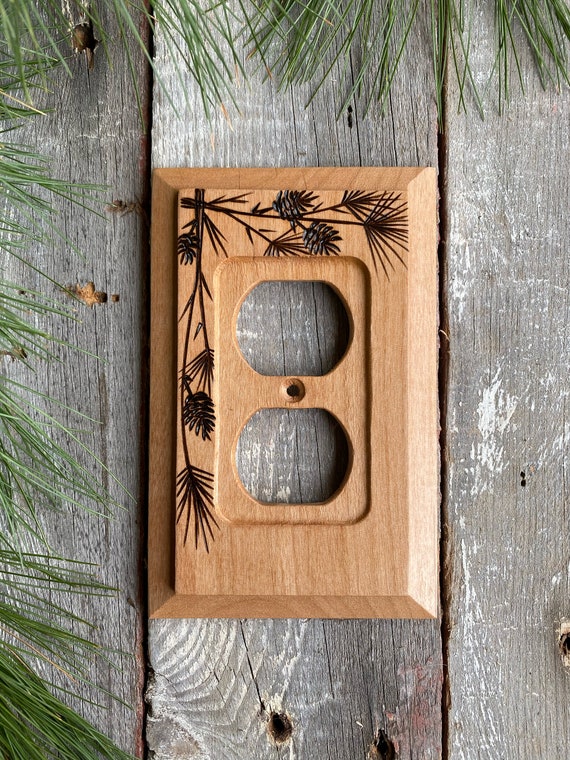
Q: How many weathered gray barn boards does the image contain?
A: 3